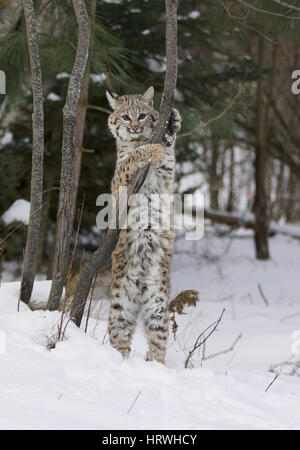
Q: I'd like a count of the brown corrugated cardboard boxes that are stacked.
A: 0